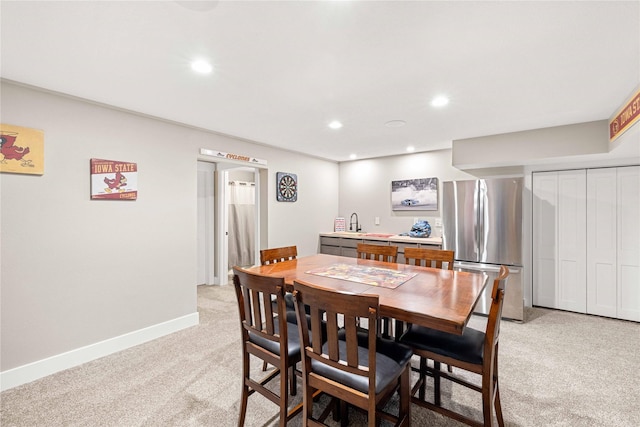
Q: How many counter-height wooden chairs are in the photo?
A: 6